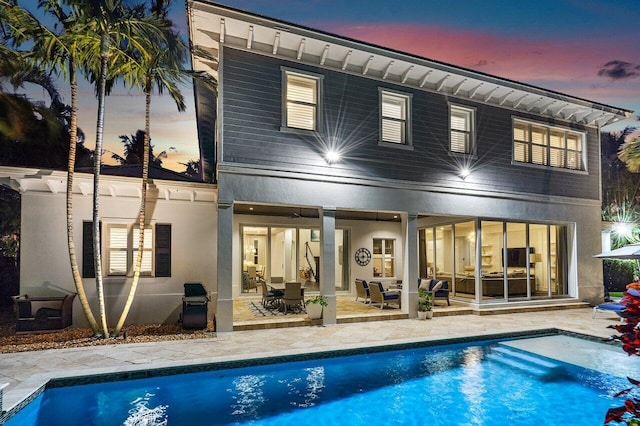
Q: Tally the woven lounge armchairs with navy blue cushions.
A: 2